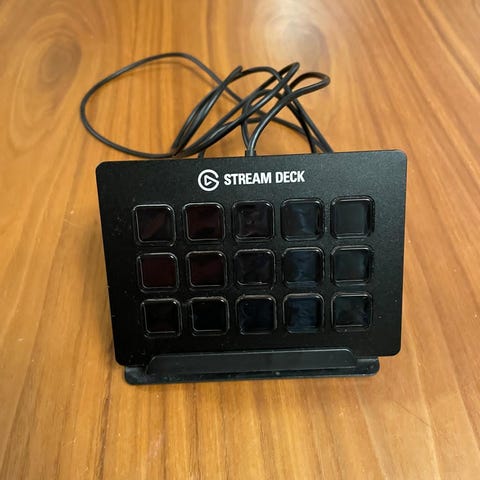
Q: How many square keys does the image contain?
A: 15